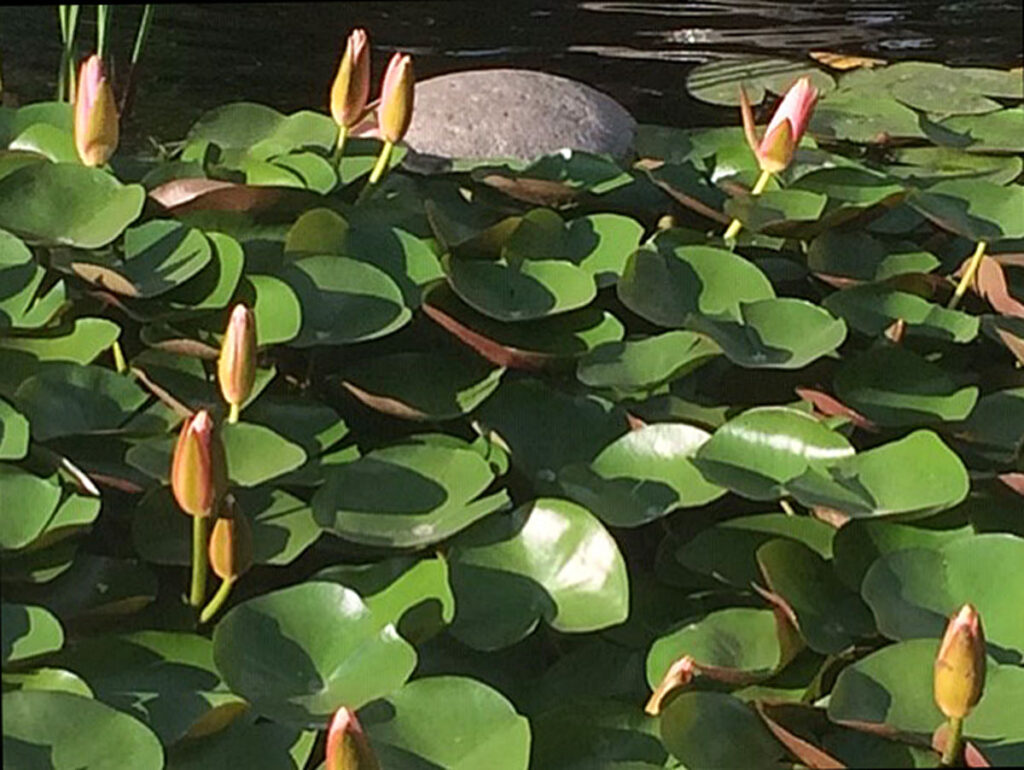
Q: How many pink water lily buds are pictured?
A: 9